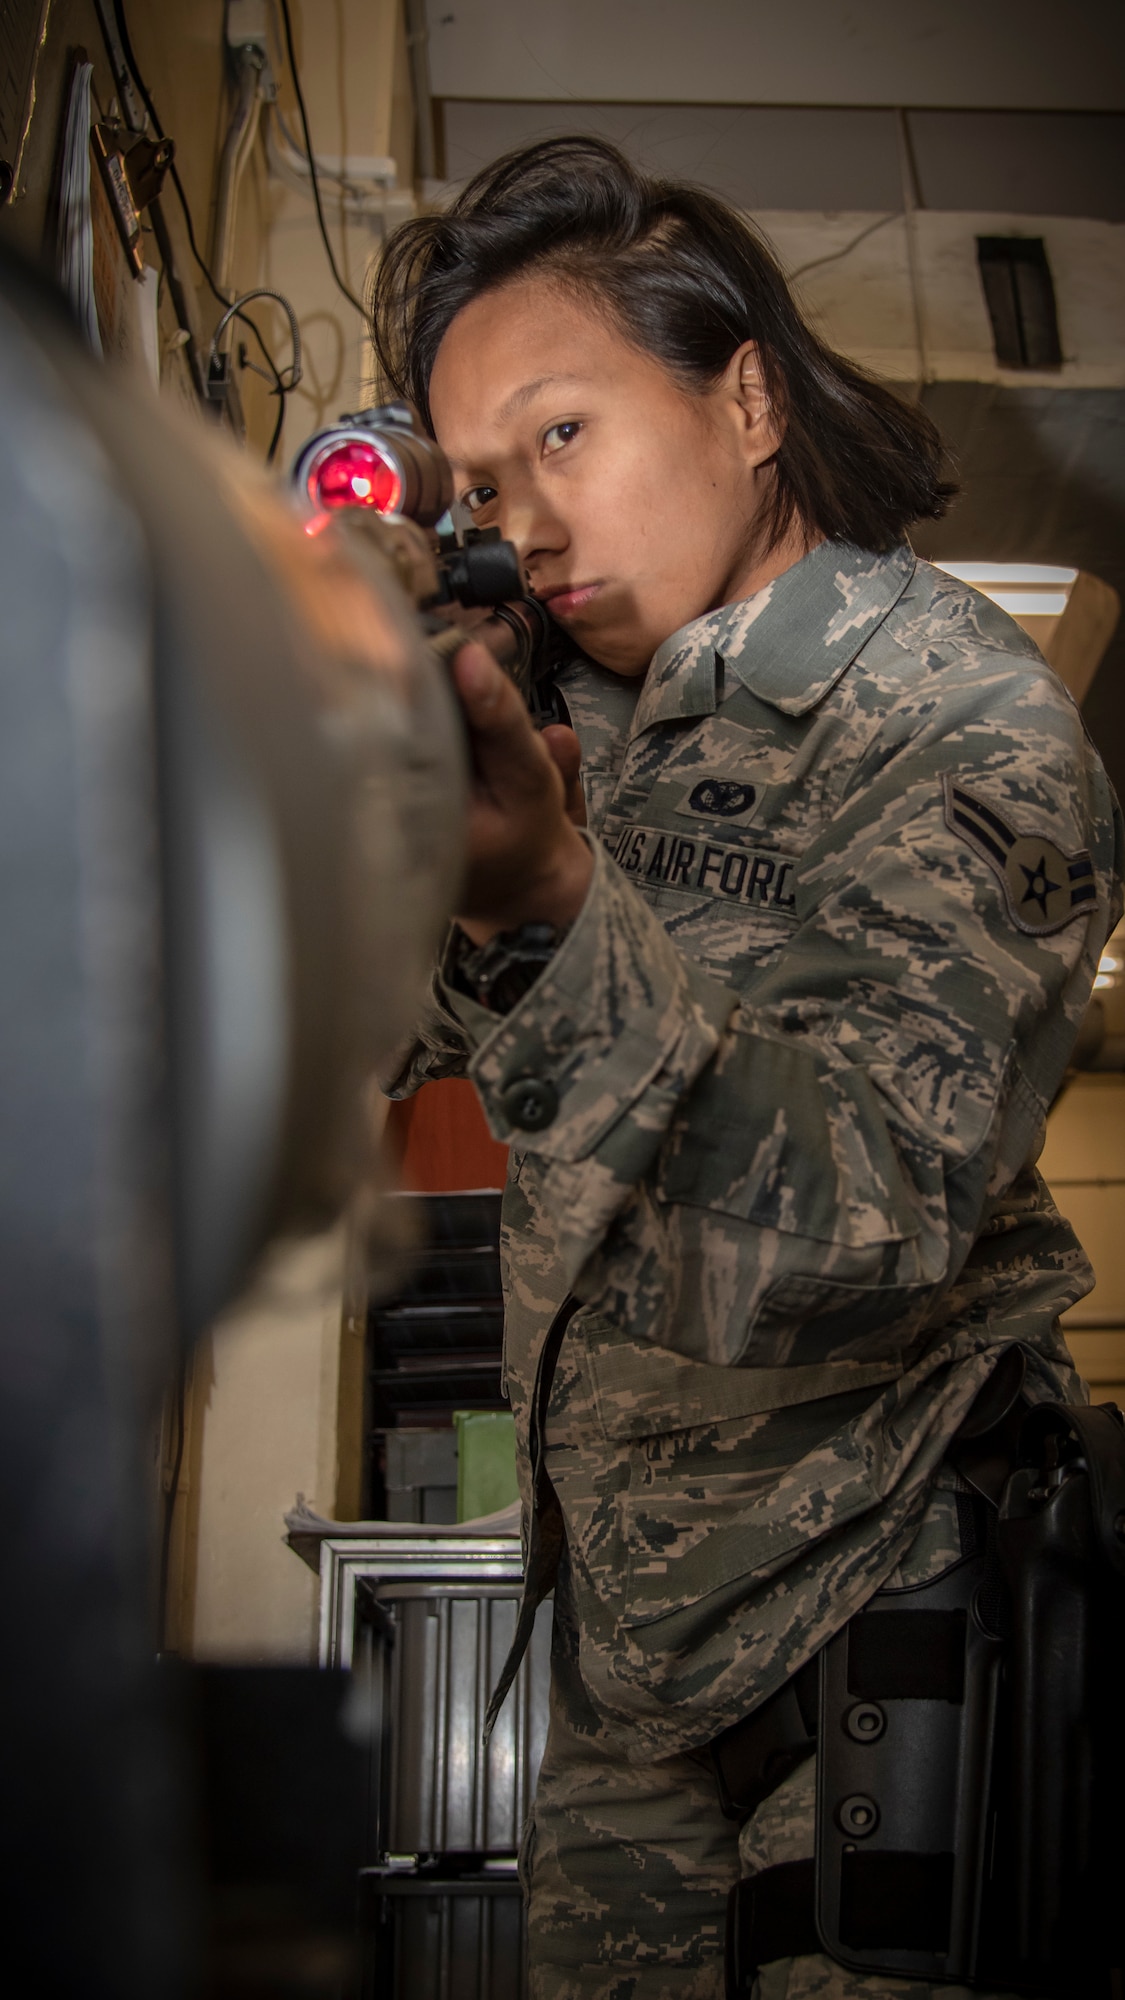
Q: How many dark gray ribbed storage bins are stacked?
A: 2